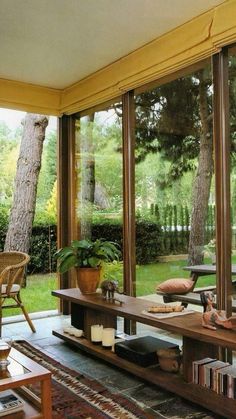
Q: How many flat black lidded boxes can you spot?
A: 1